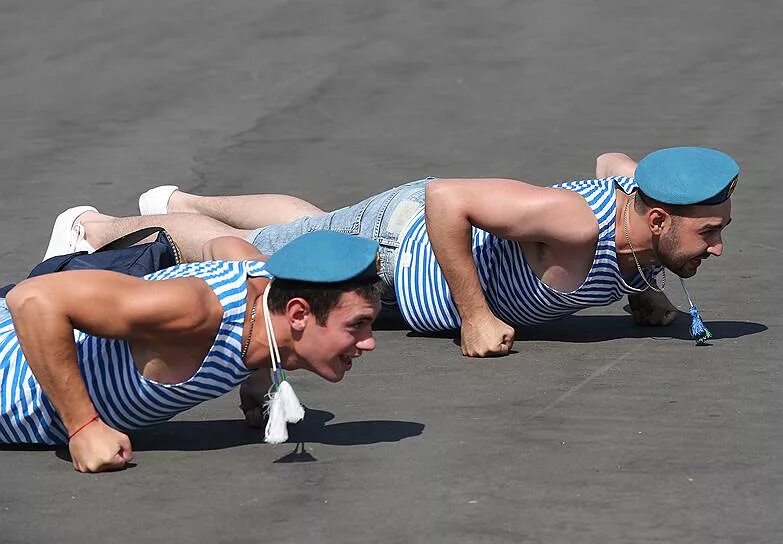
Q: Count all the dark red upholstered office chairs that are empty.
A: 0